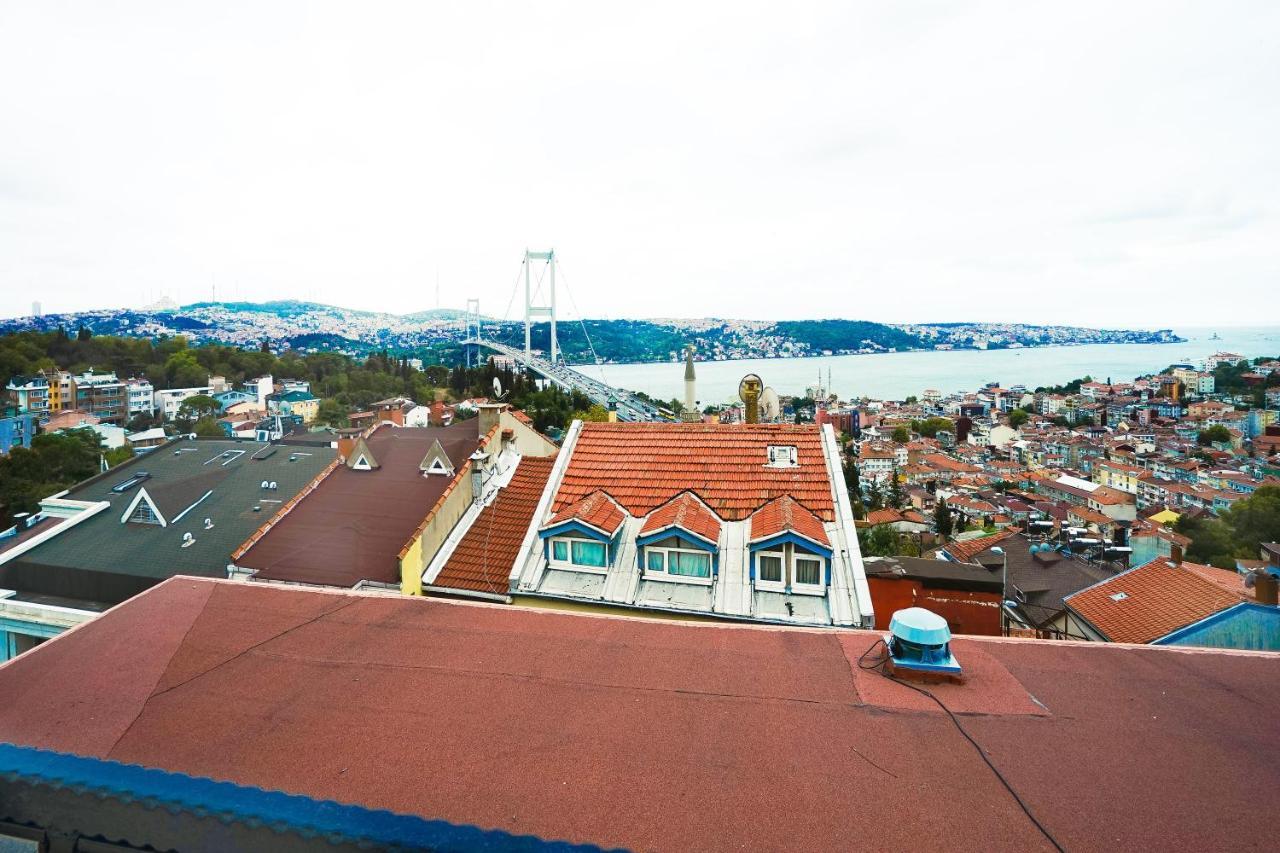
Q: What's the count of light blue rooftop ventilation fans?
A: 1